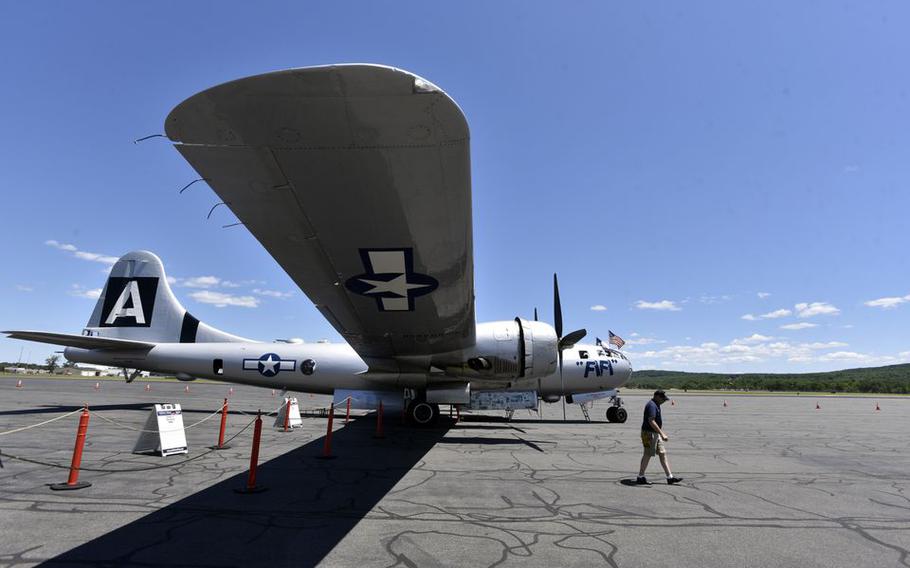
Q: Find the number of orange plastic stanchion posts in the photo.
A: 7